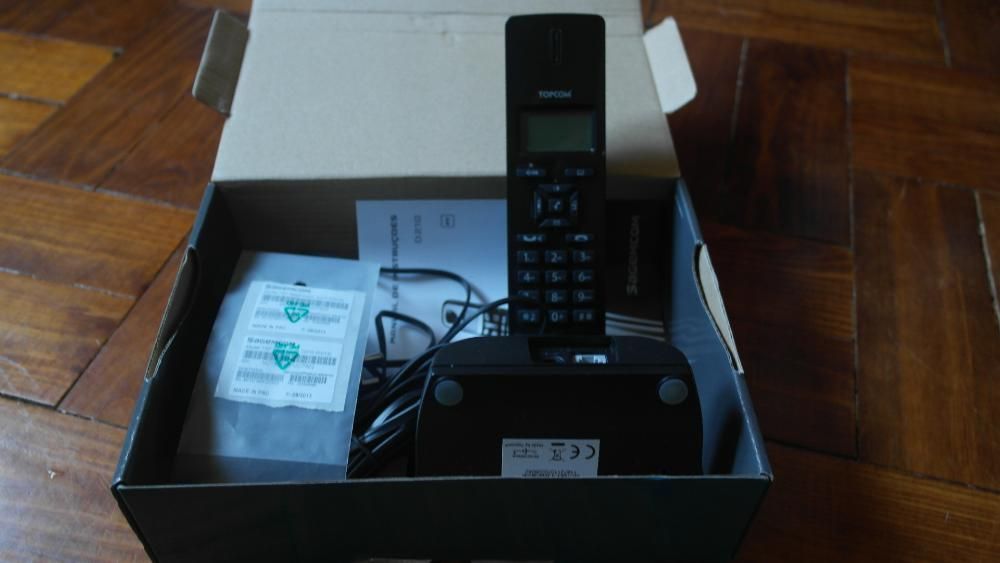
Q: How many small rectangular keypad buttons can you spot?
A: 12